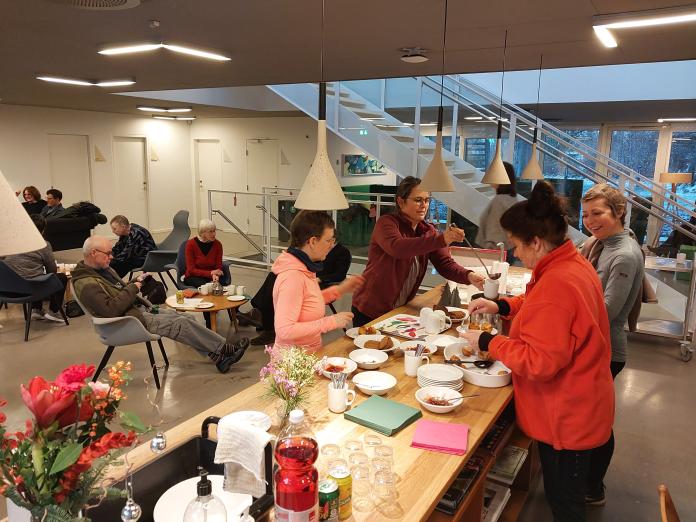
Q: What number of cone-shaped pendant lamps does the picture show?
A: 5